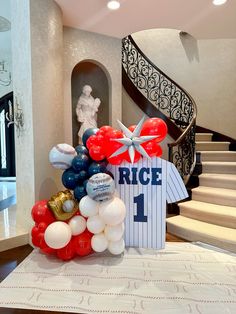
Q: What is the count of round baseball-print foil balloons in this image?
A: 2